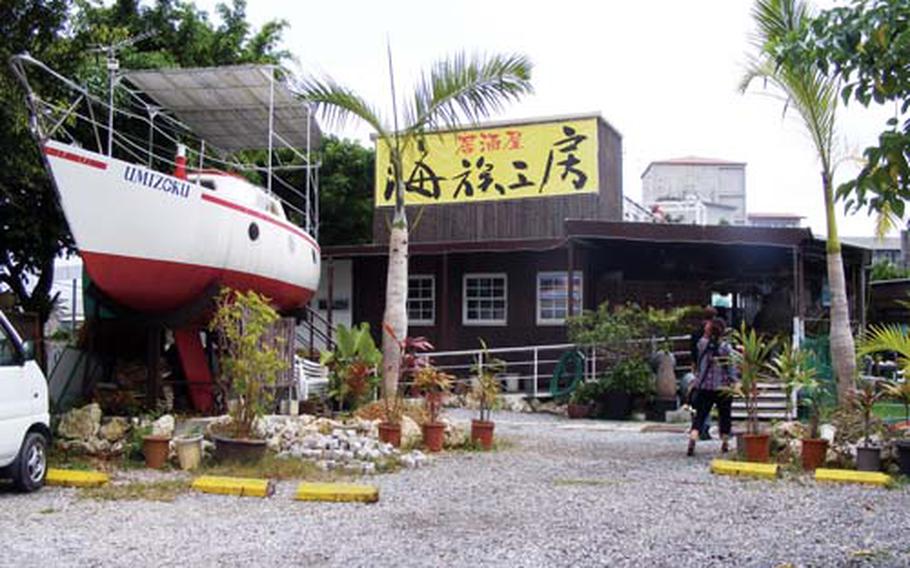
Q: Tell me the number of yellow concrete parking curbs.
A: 5